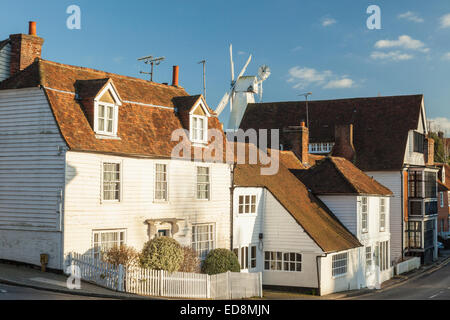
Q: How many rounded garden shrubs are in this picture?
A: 2